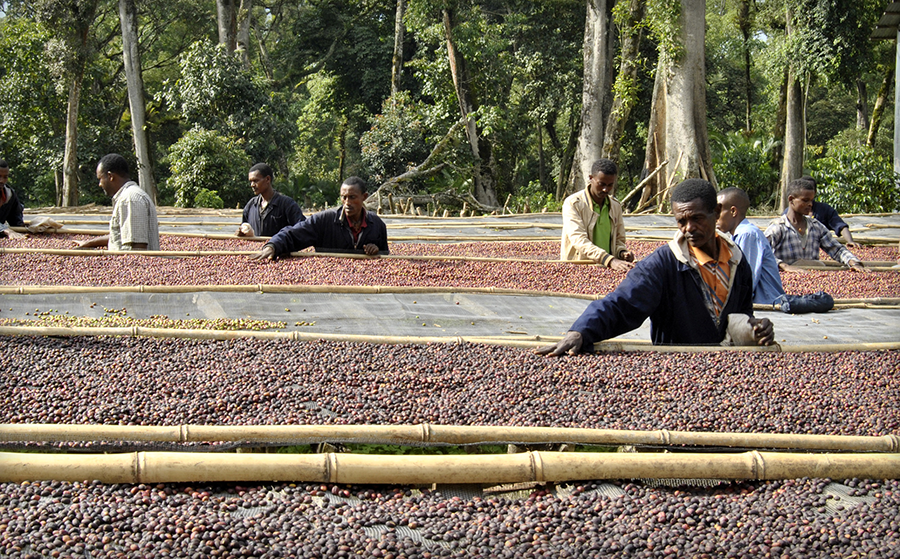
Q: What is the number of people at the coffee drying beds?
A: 9